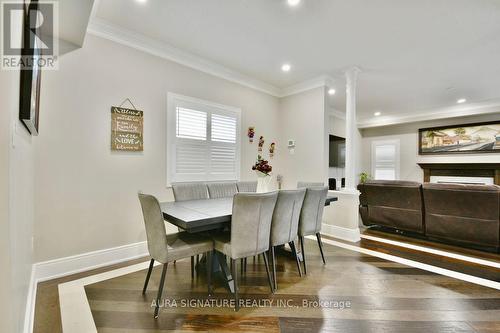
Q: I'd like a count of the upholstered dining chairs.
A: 8